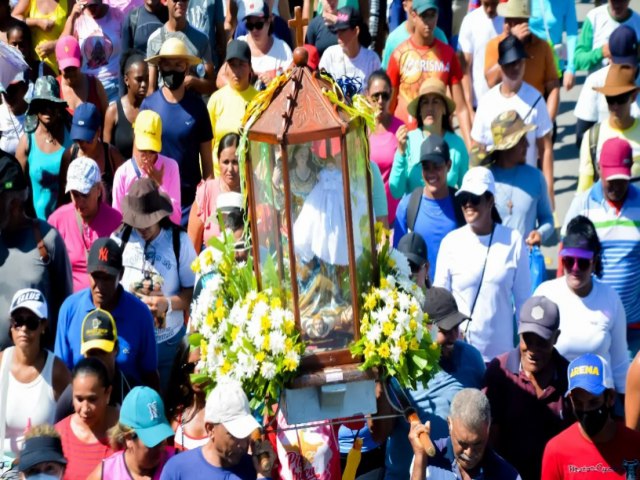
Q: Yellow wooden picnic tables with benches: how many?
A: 0